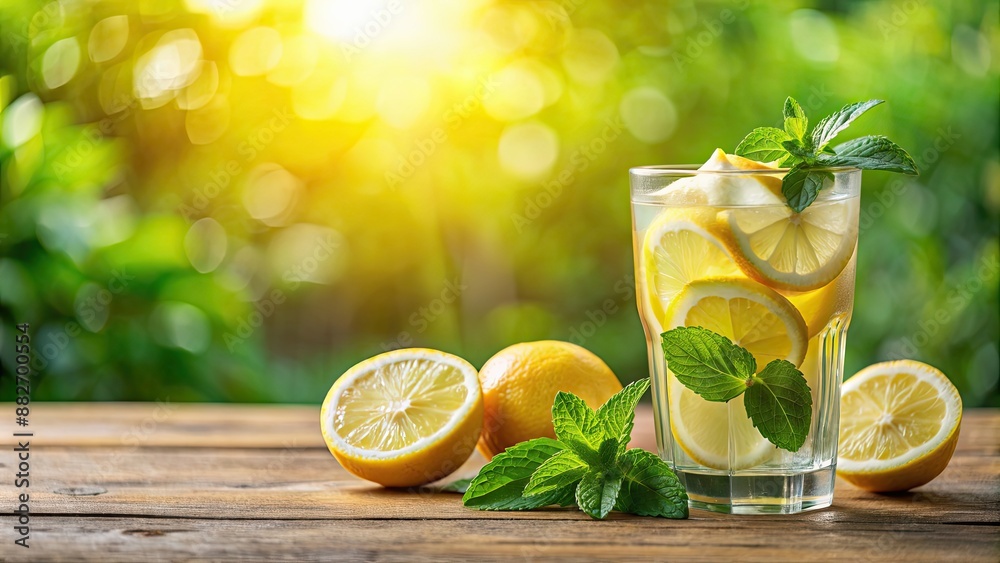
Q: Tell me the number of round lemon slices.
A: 4